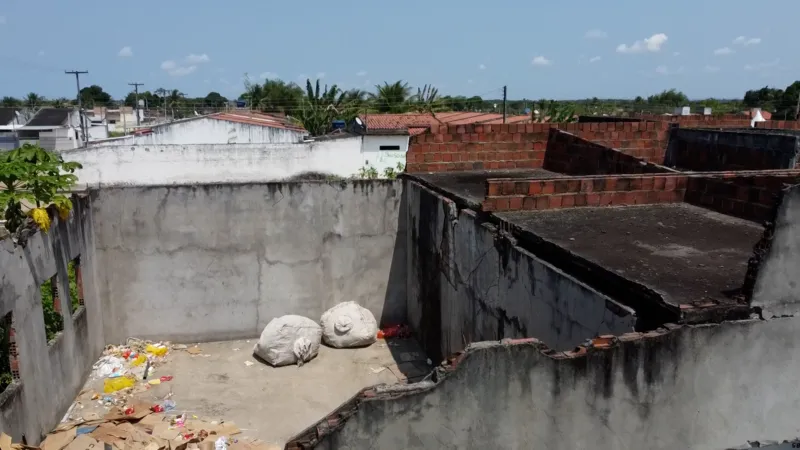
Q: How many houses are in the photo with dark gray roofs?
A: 2